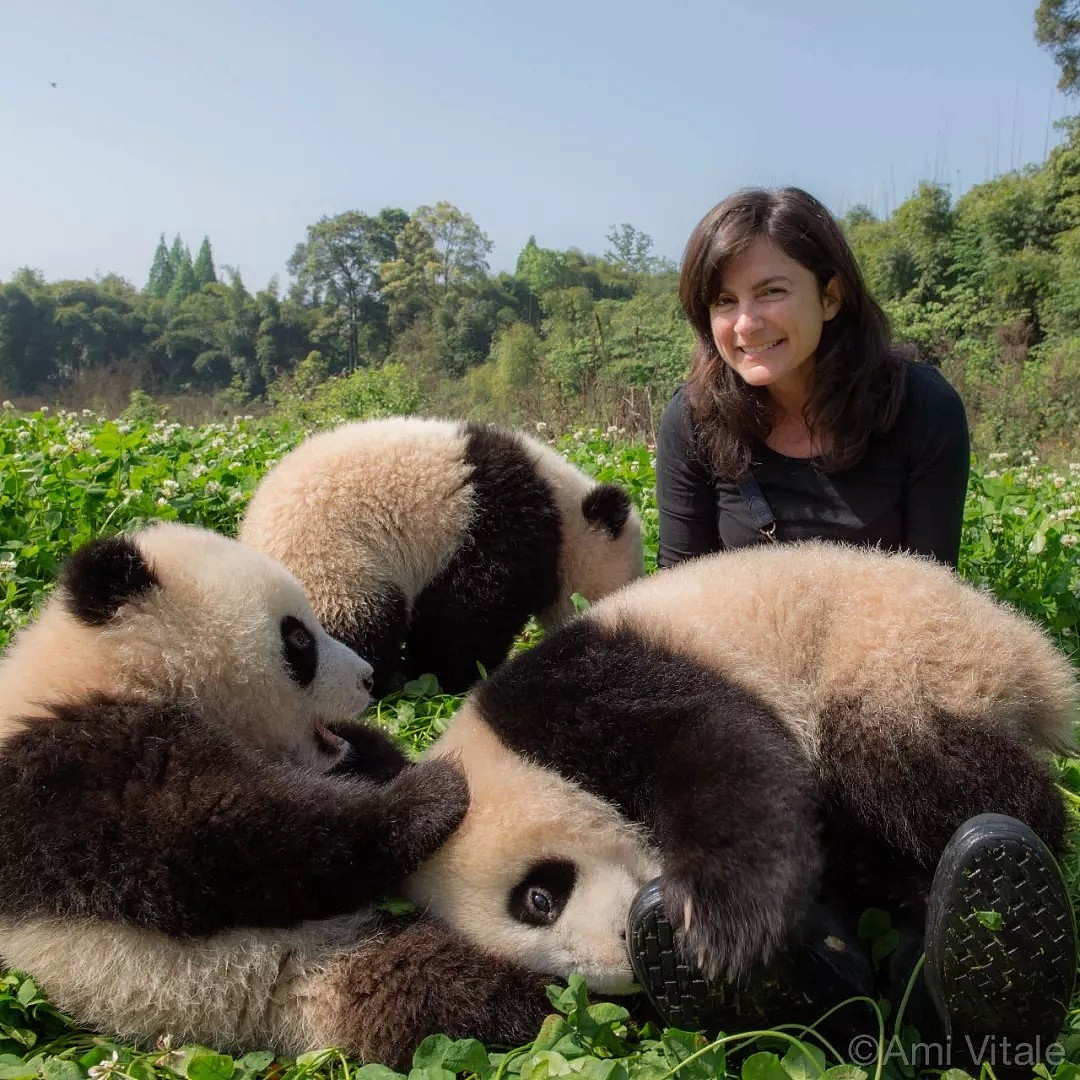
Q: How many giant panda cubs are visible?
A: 3